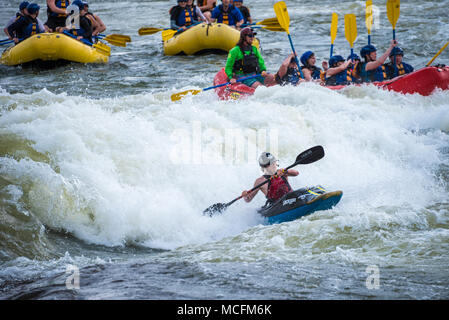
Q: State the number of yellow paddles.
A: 14